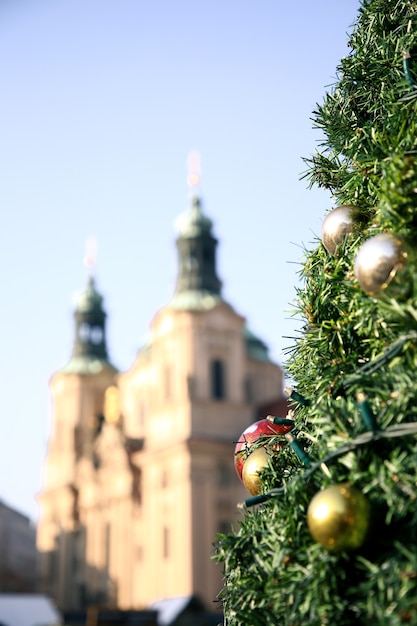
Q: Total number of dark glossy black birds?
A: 0